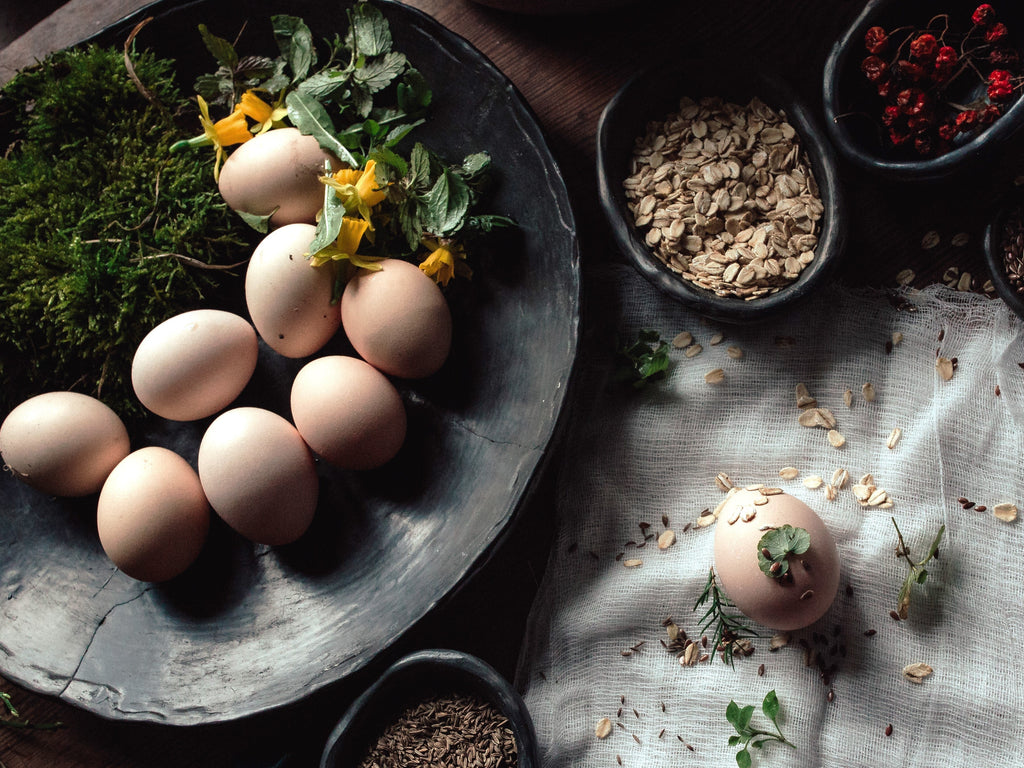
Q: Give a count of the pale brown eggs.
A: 9